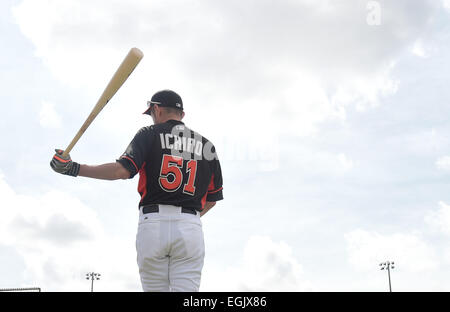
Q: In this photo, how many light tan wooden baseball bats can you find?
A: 1